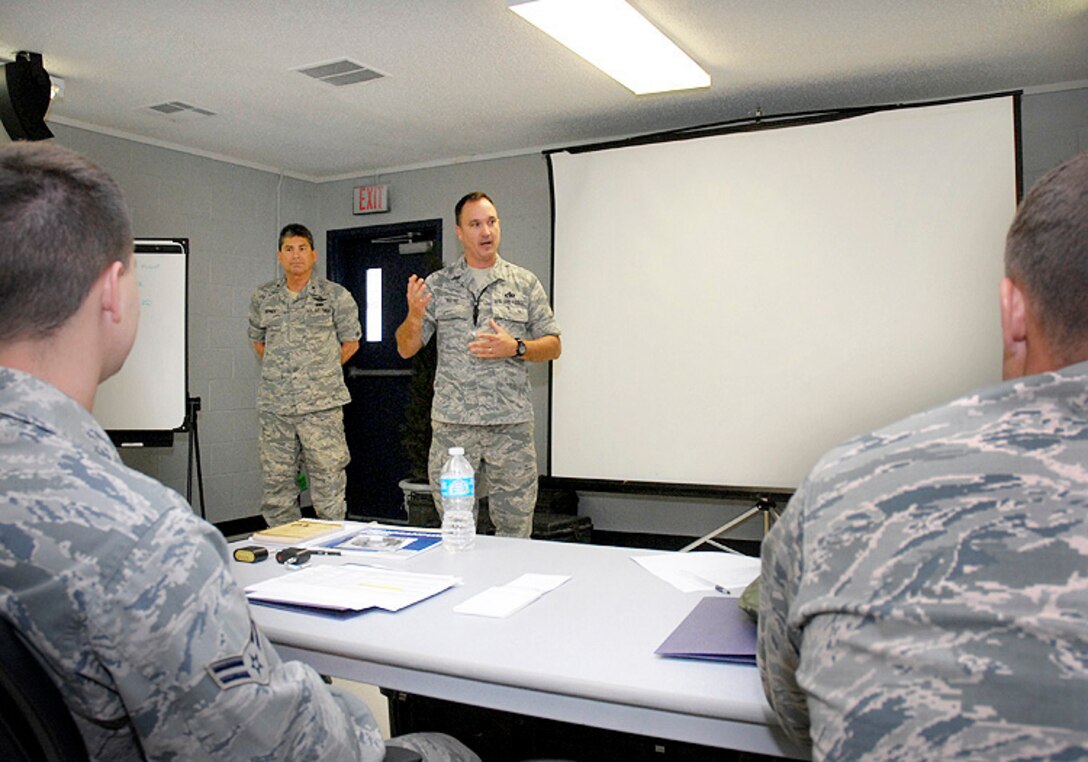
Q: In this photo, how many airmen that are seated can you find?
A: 2